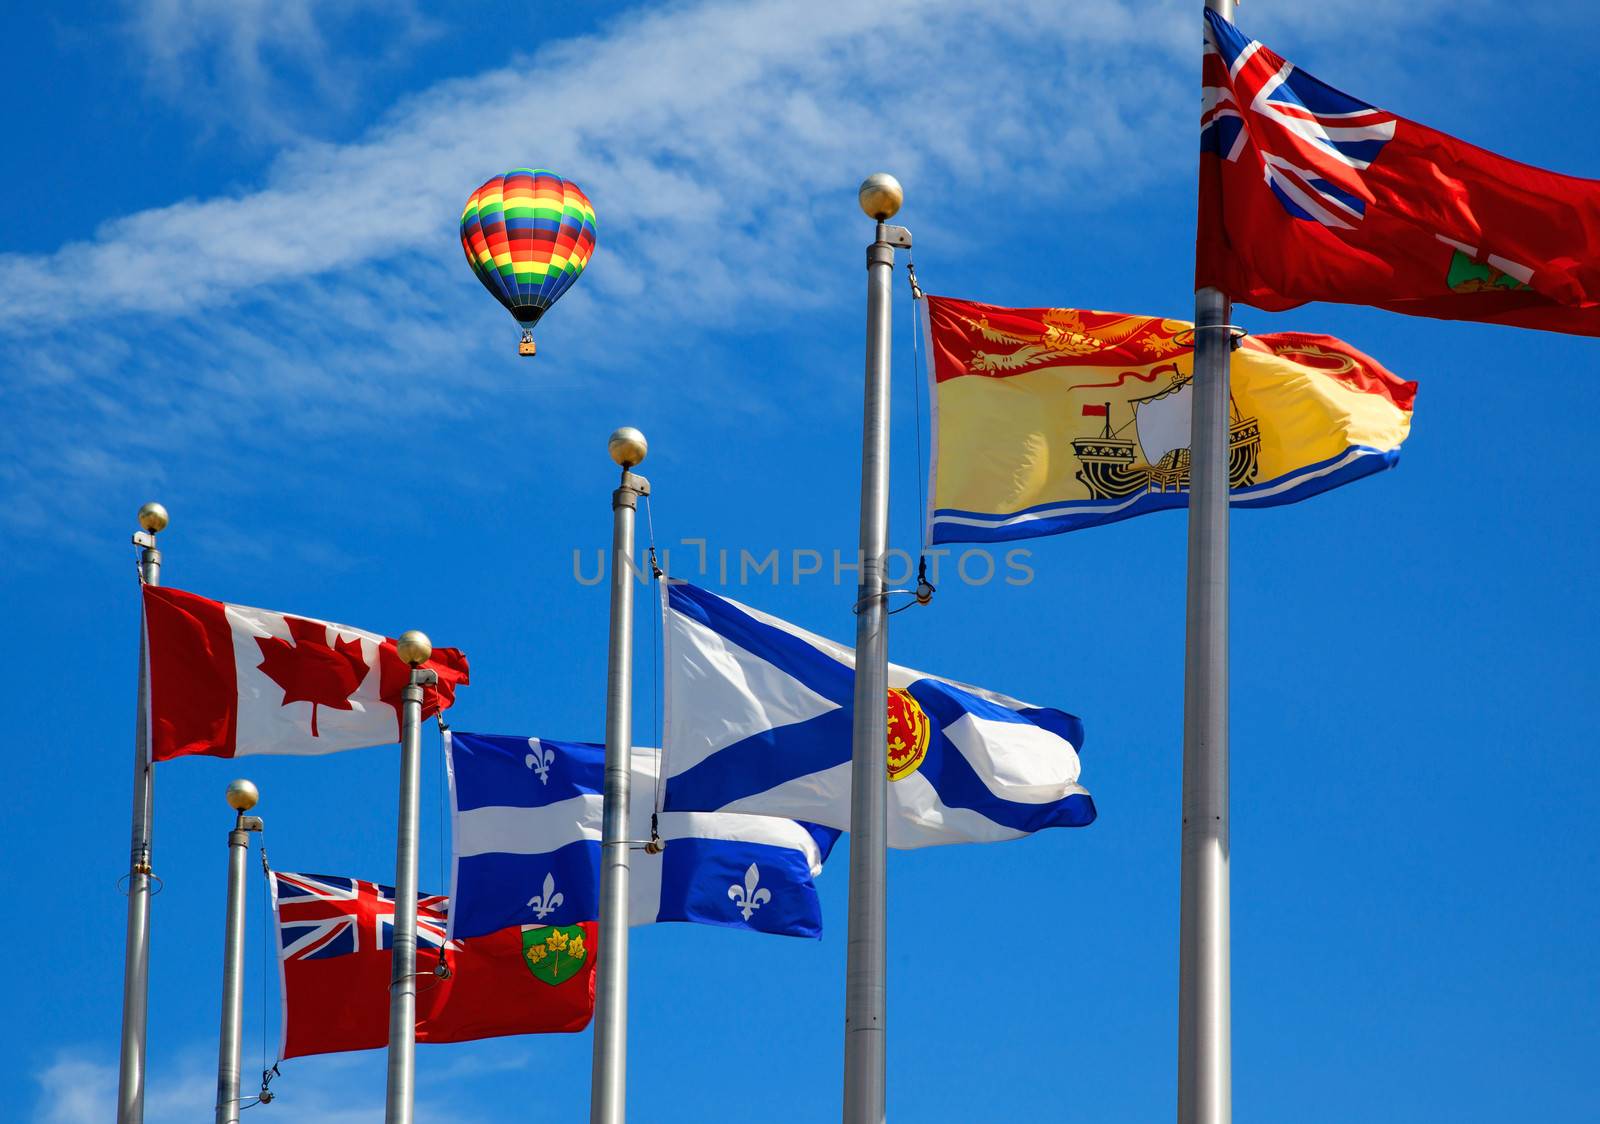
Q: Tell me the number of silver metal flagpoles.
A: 6